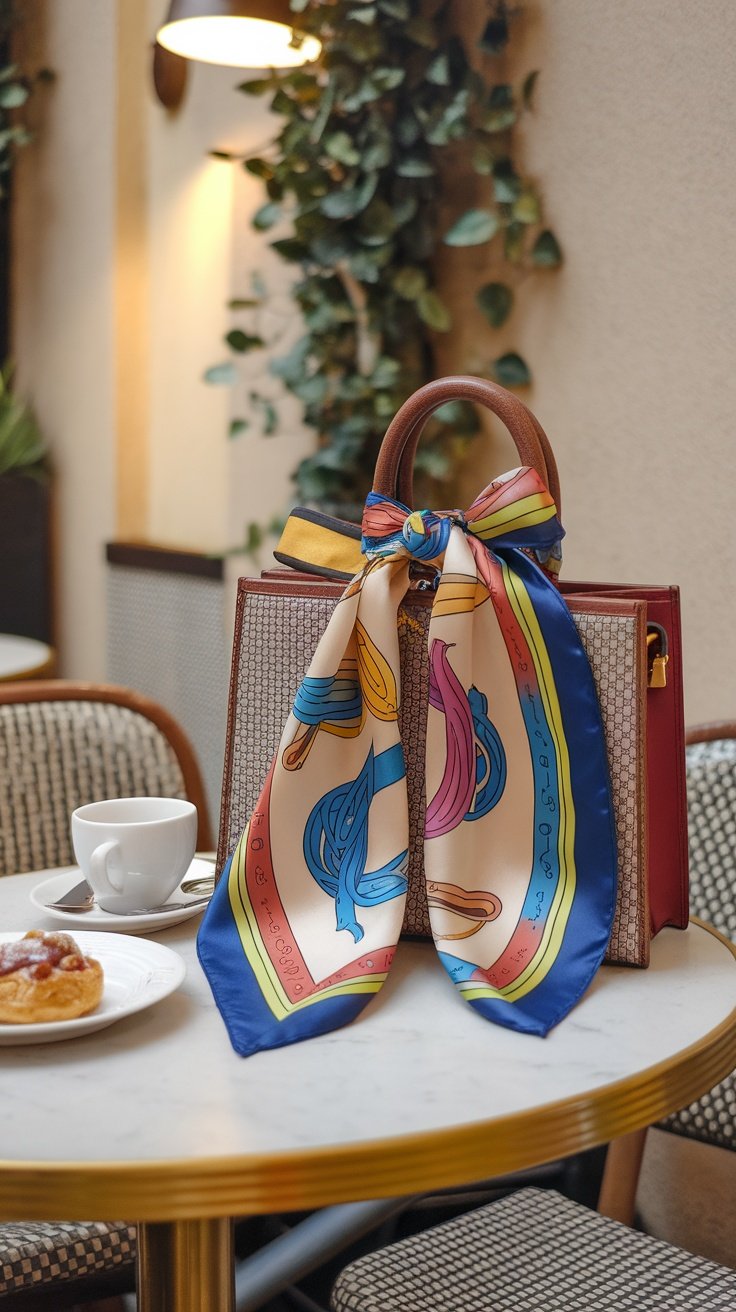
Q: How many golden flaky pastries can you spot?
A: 1